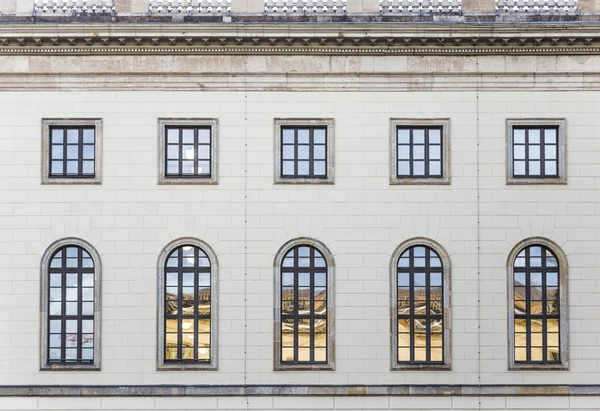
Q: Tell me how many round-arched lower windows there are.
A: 5